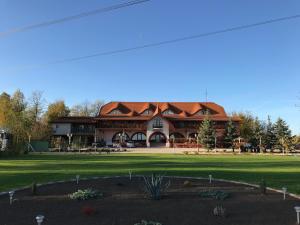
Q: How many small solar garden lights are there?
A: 7